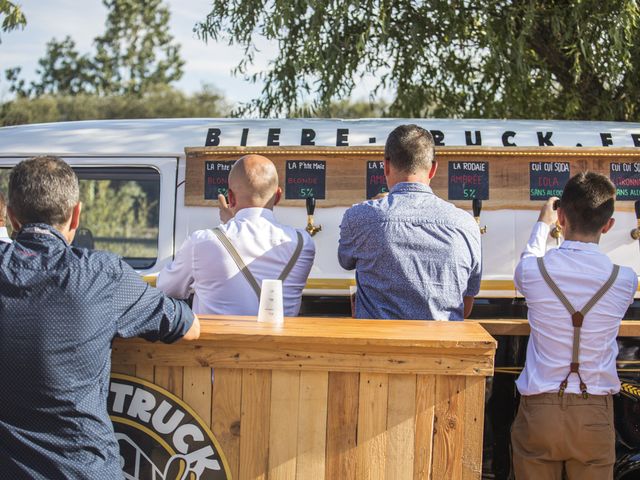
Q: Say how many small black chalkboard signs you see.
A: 6